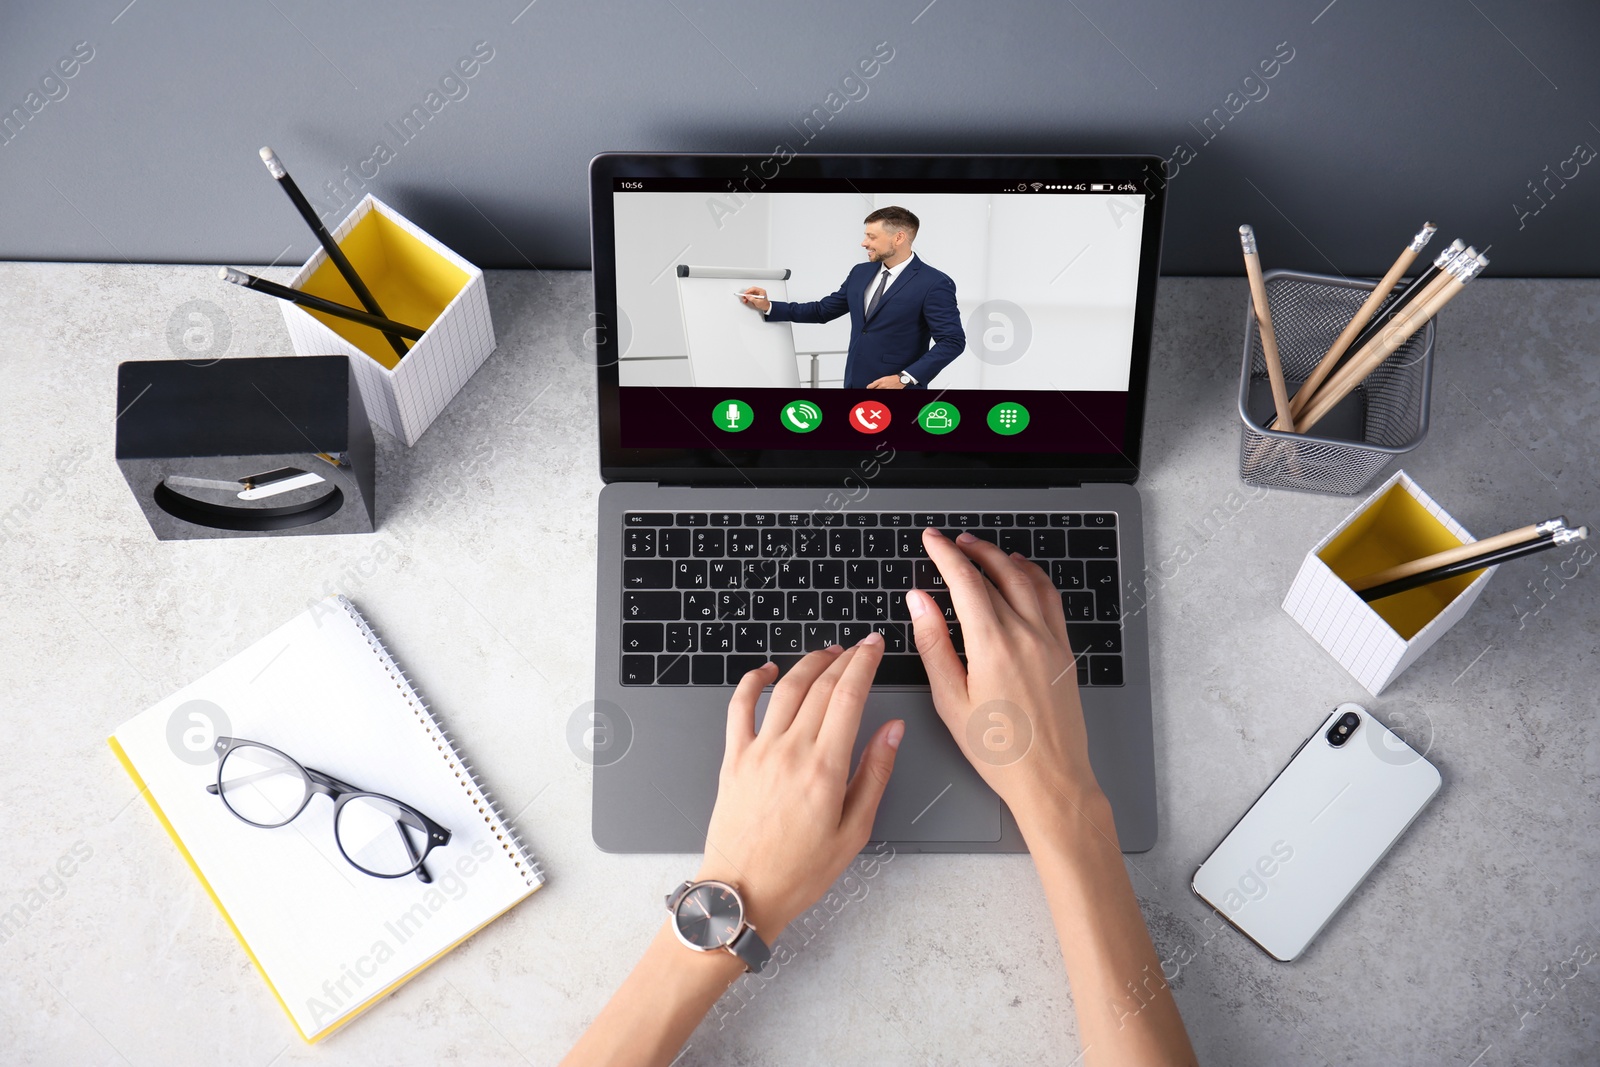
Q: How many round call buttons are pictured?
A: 5